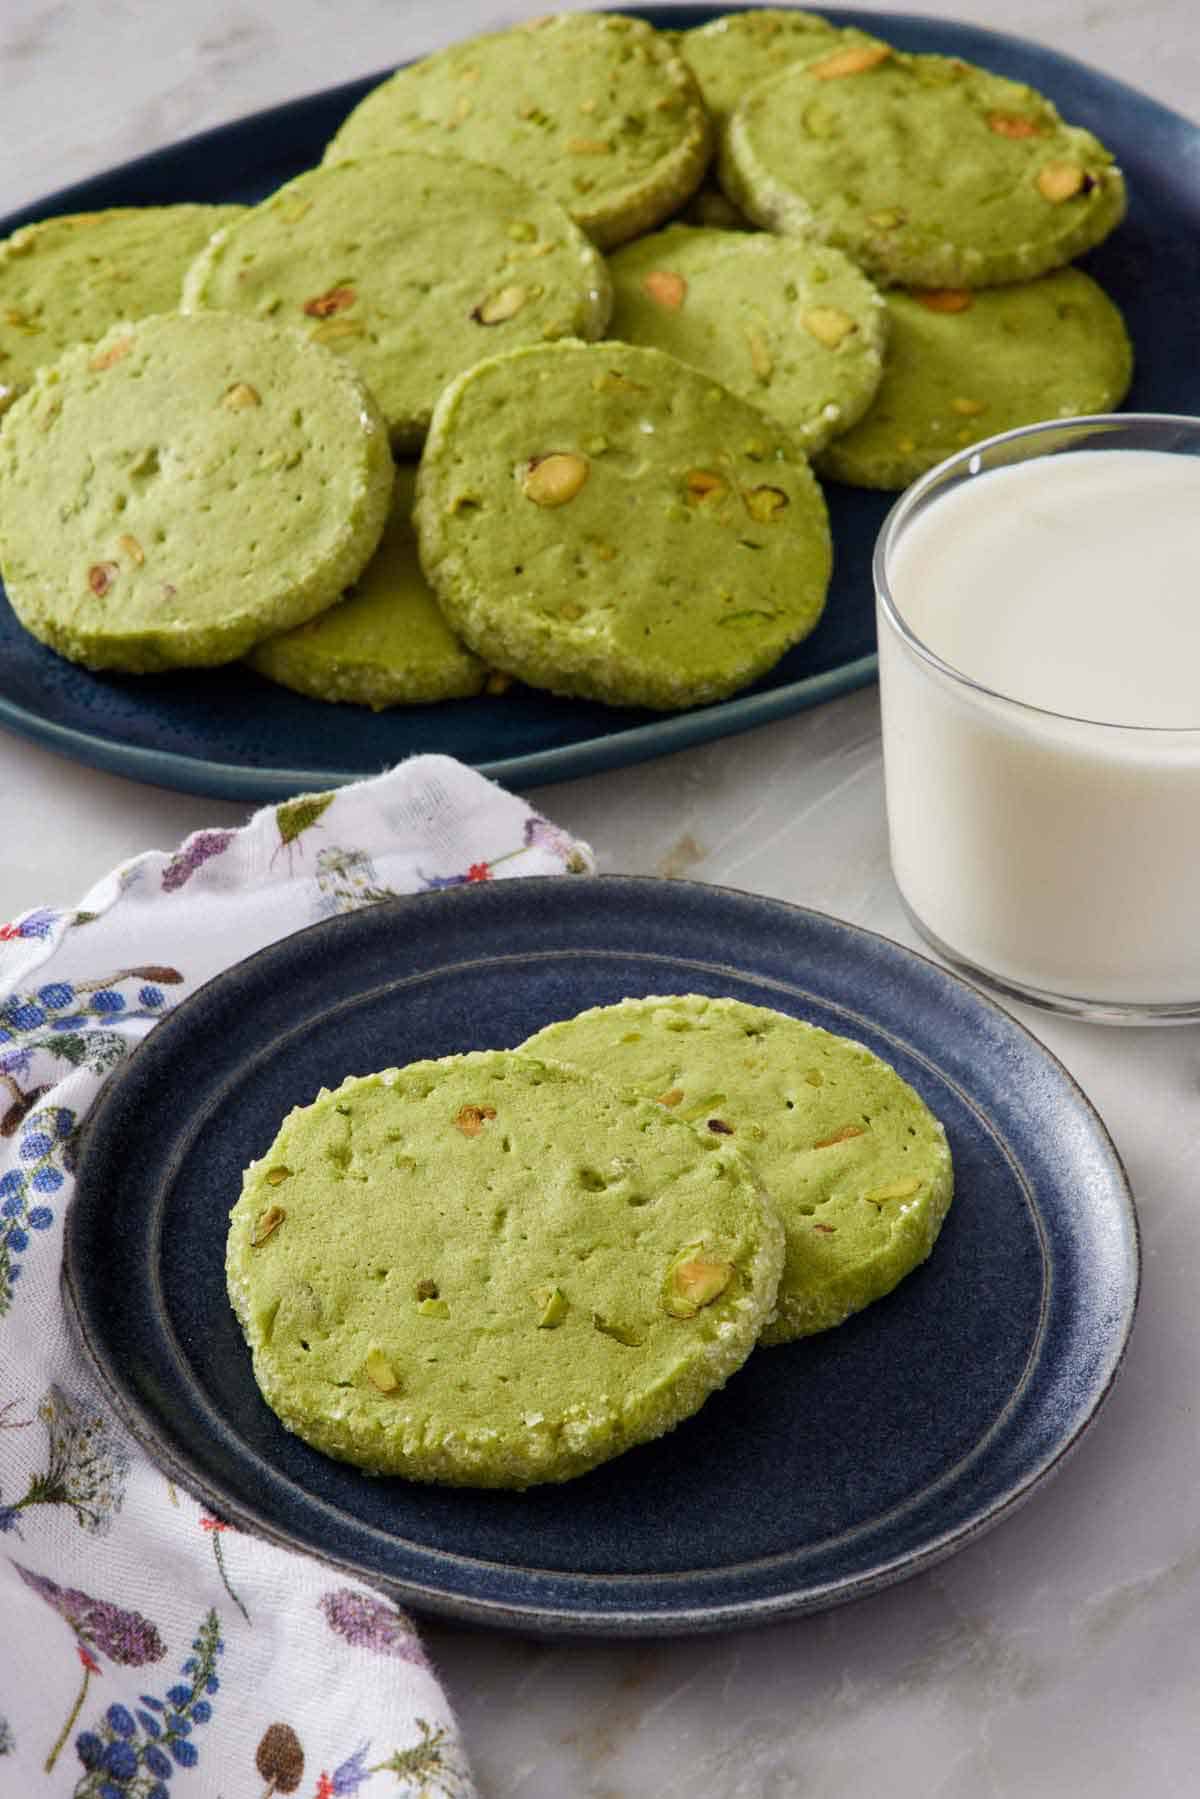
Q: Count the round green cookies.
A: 12